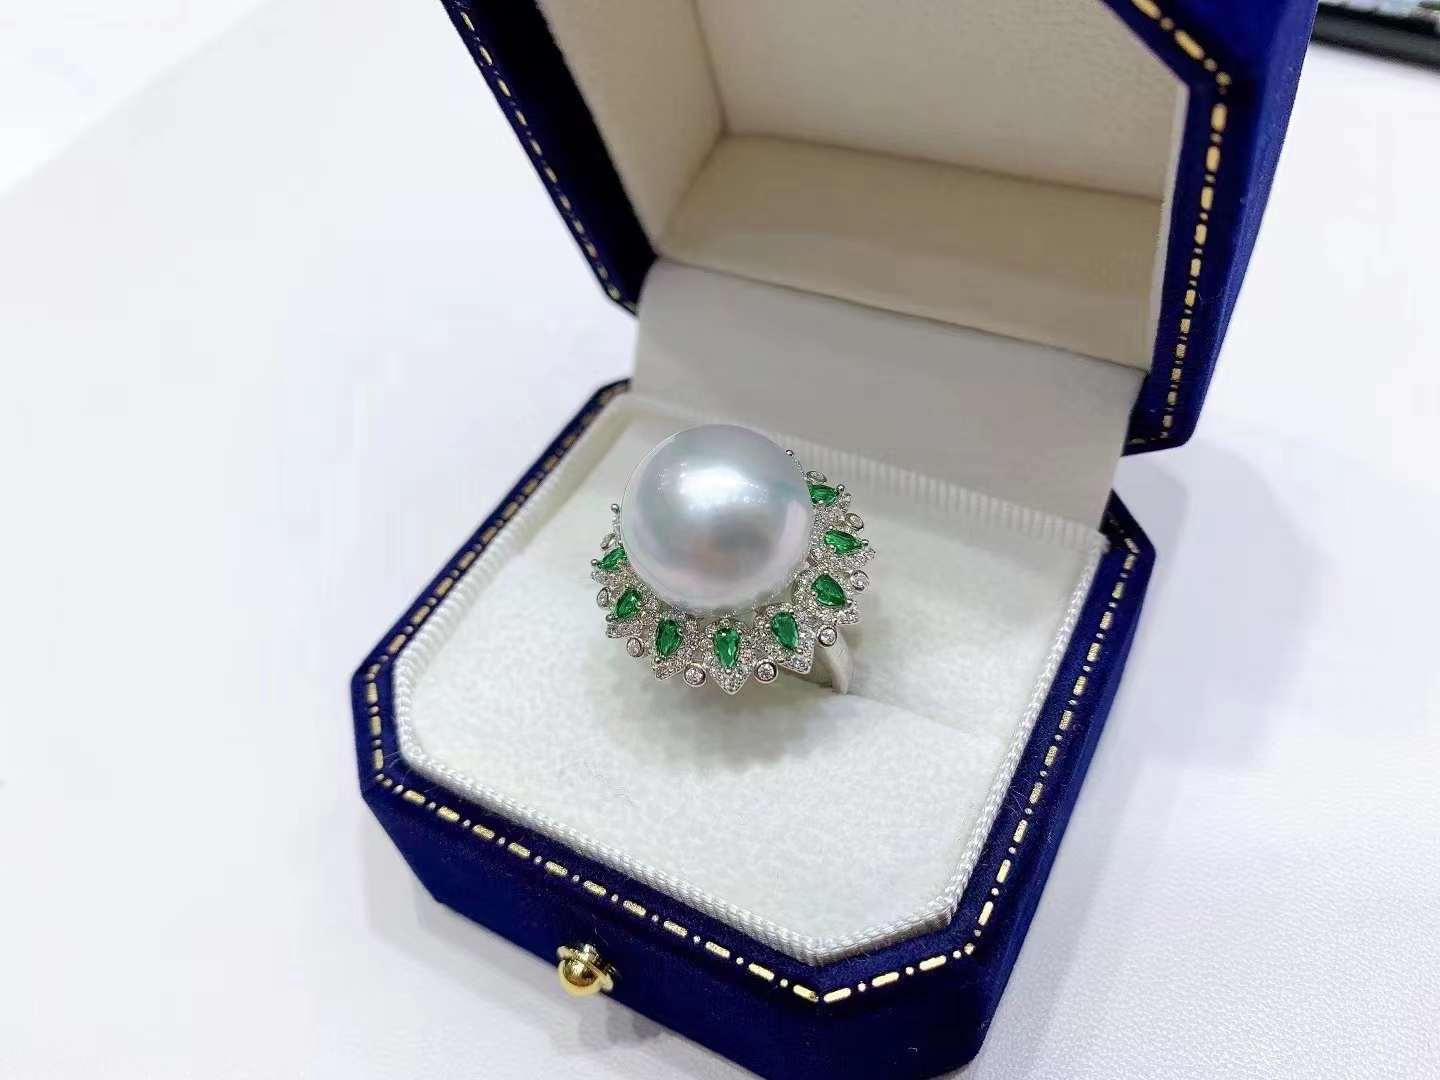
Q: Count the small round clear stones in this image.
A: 9